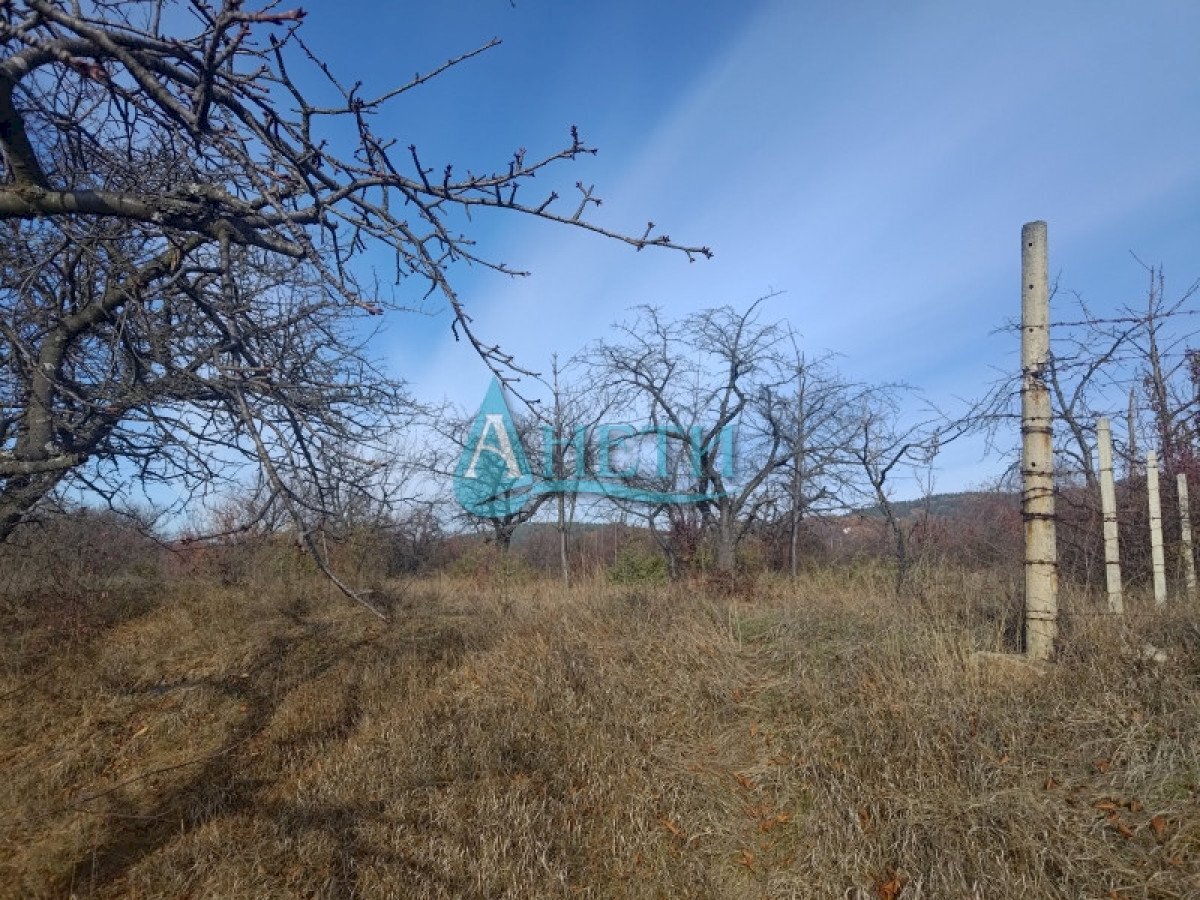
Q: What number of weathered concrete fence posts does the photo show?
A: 4